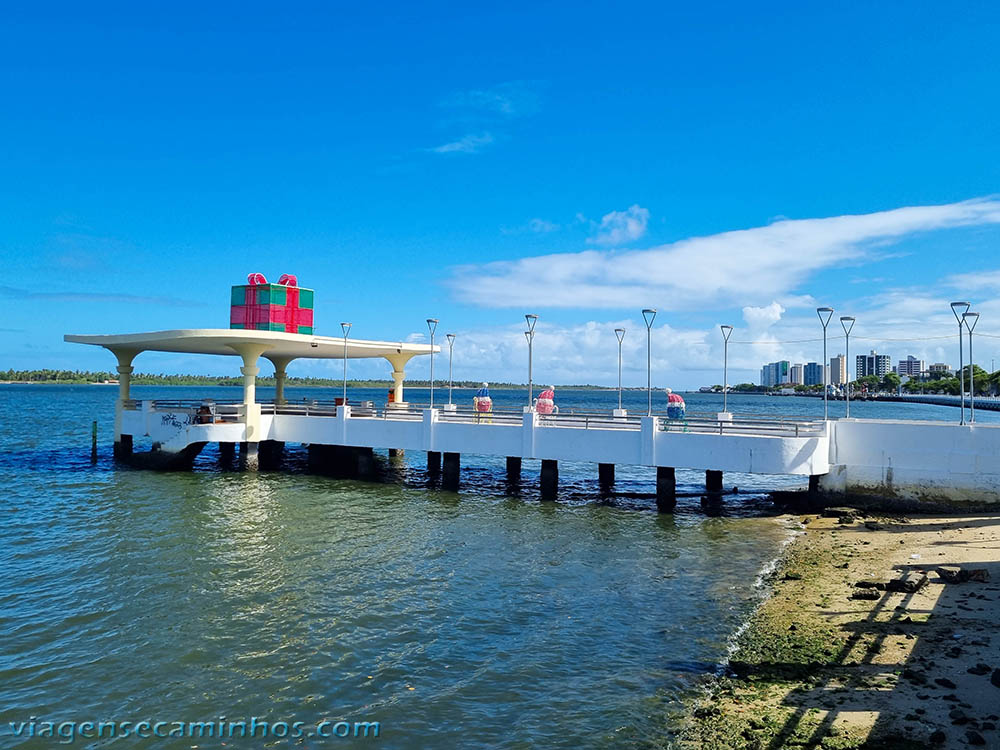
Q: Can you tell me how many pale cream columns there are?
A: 4